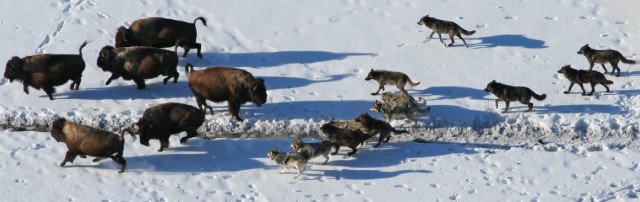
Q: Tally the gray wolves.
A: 12